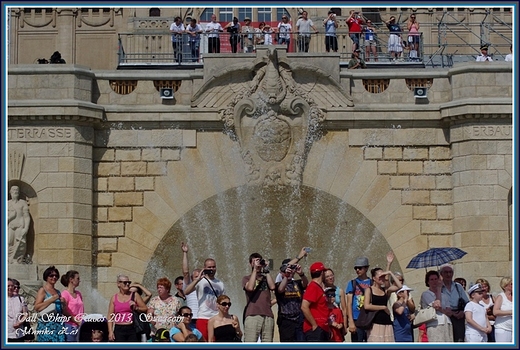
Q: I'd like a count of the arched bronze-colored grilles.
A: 4